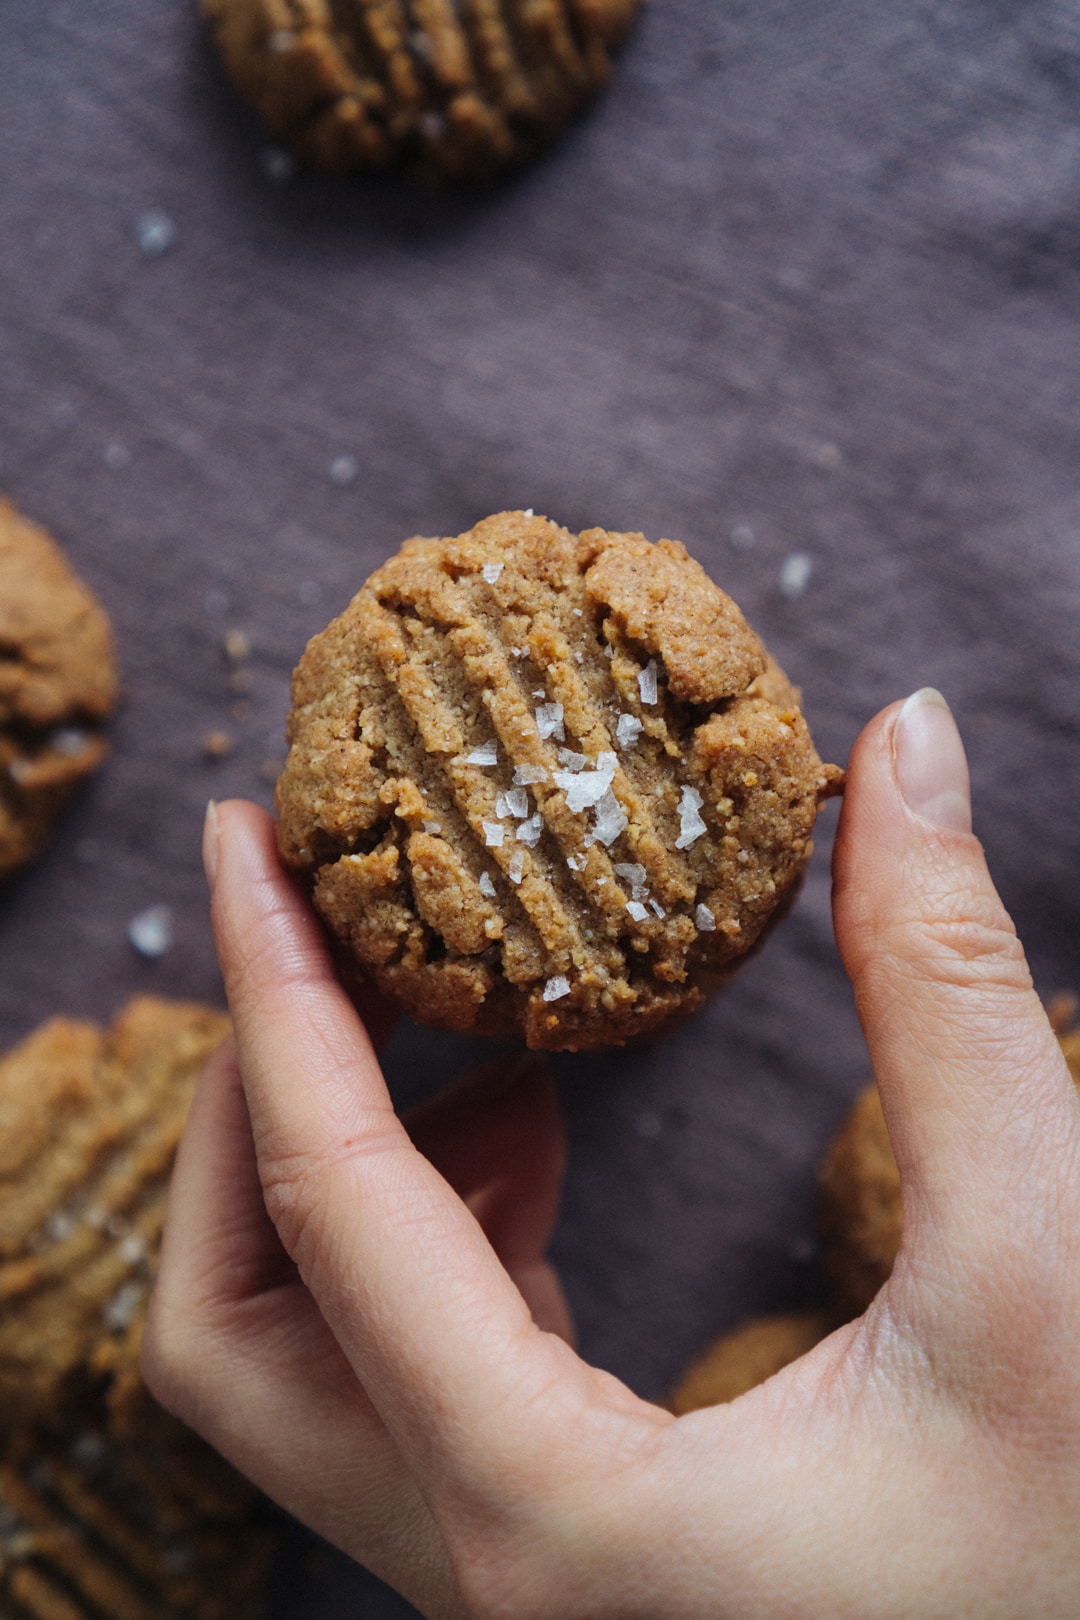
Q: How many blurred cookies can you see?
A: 6